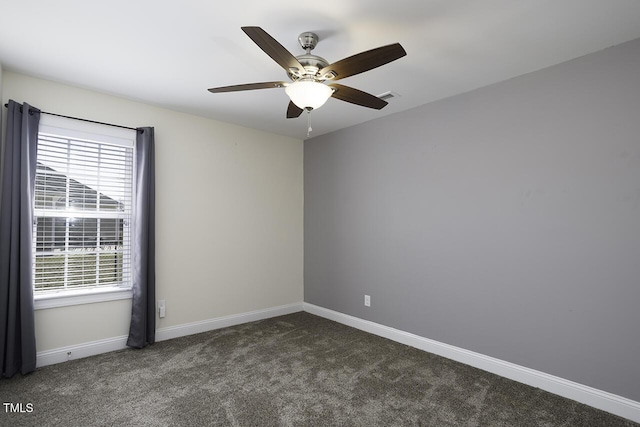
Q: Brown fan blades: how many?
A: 5